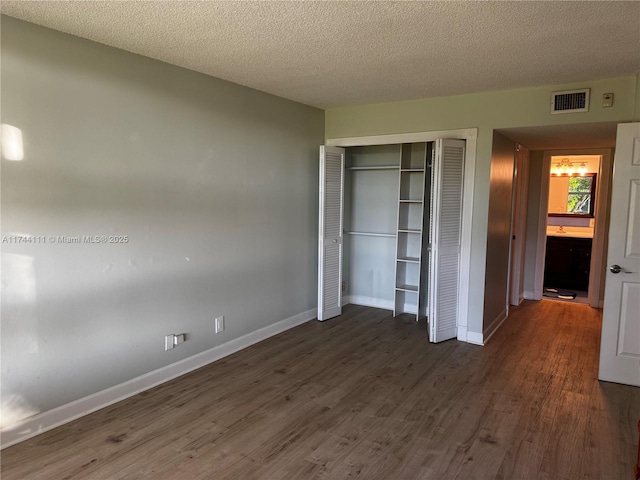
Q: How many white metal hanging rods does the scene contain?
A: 2